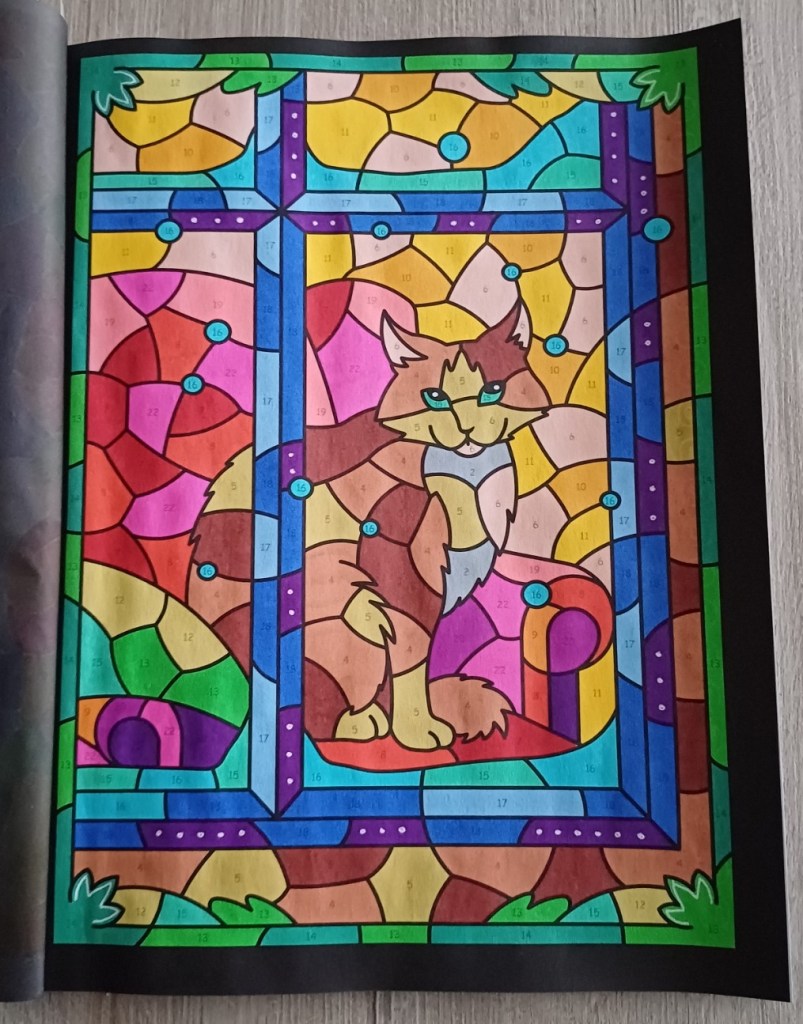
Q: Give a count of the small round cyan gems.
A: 13